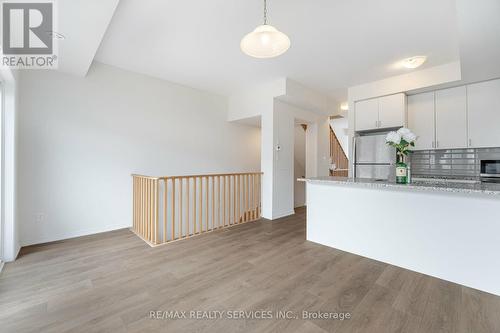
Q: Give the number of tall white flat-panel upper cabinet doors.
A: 3